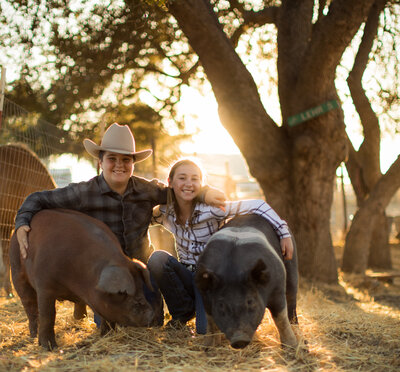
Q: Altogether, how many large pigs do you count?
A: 2